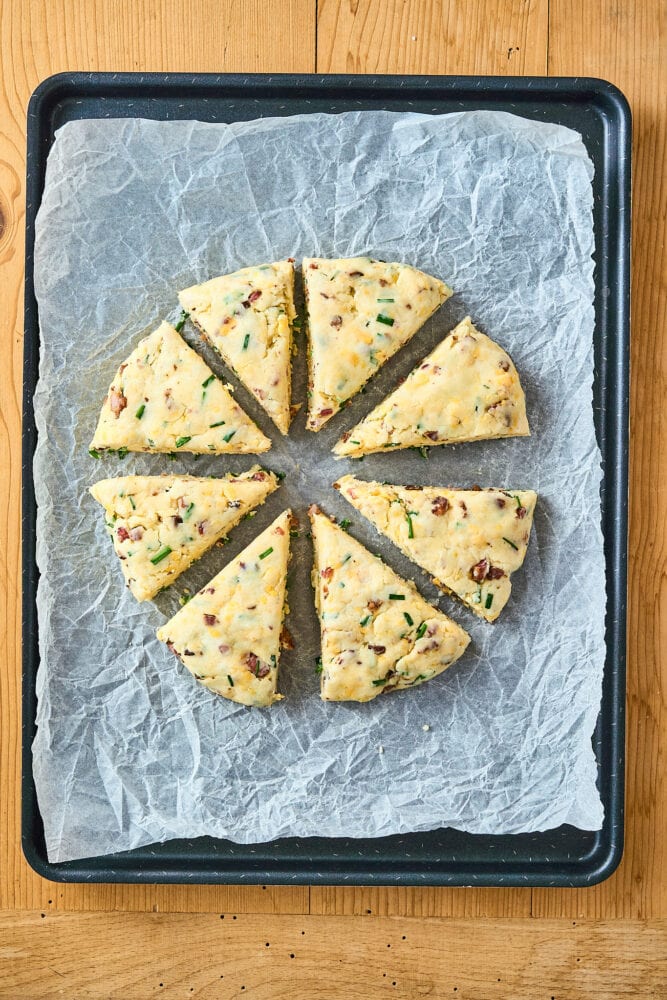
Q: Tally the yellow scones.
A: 8